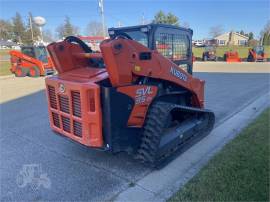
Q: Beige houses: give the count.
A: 1